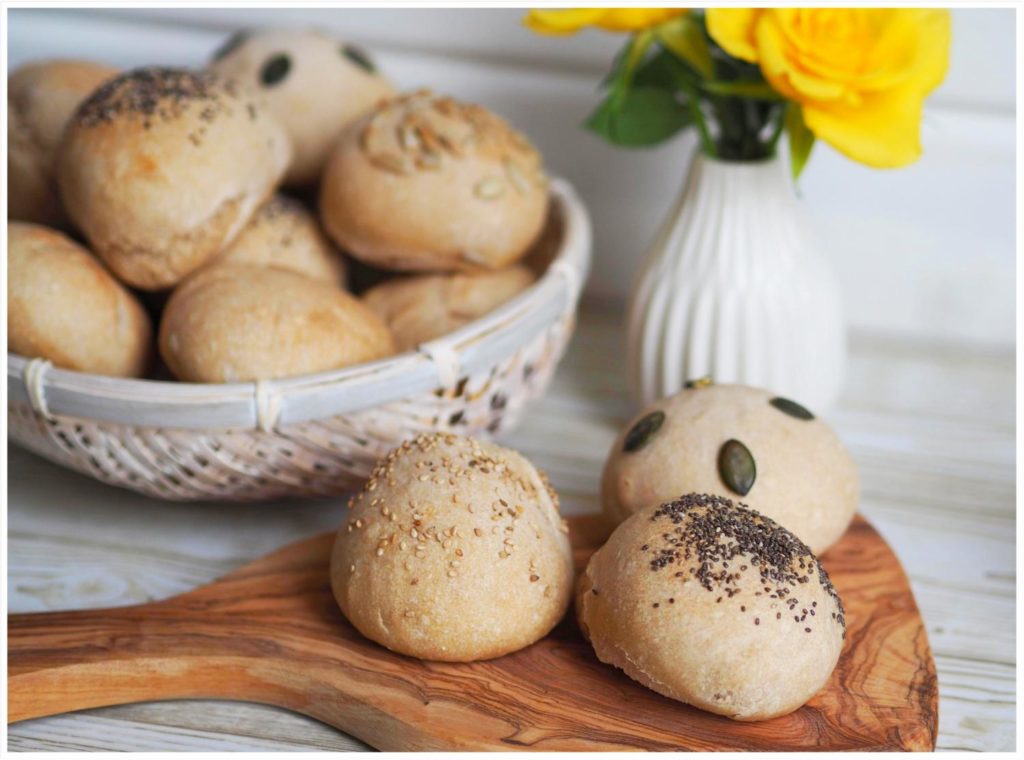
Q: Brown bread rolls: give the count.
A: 11